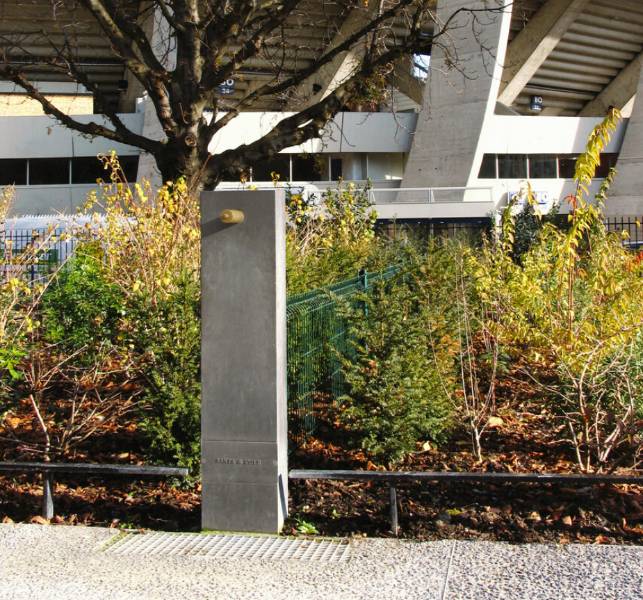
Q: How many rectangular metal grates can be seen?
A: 1